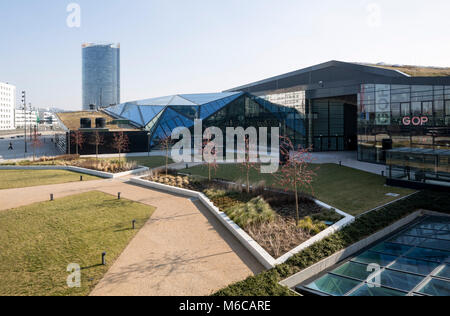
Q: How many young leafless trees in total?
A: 8